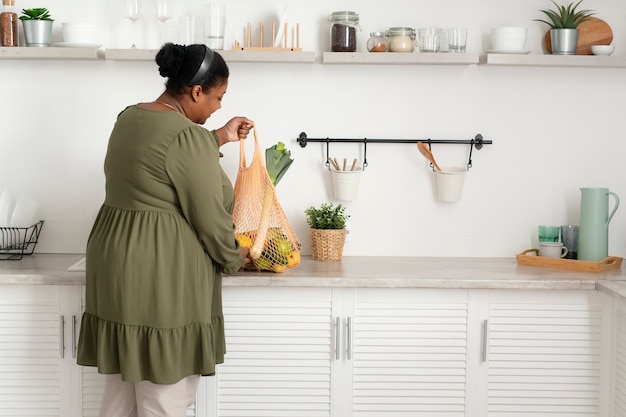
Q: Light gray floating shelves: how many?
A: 4